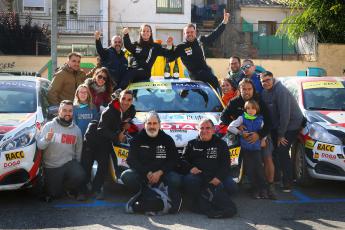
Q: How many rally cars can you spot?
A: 3